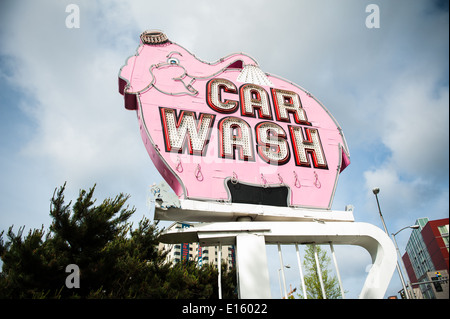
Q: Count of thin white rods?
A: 5